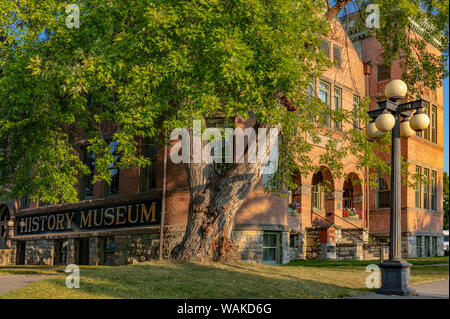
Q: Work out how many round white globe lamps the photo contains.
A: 5